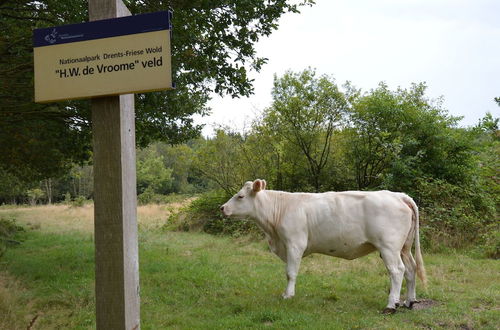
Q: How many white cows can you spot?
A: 1